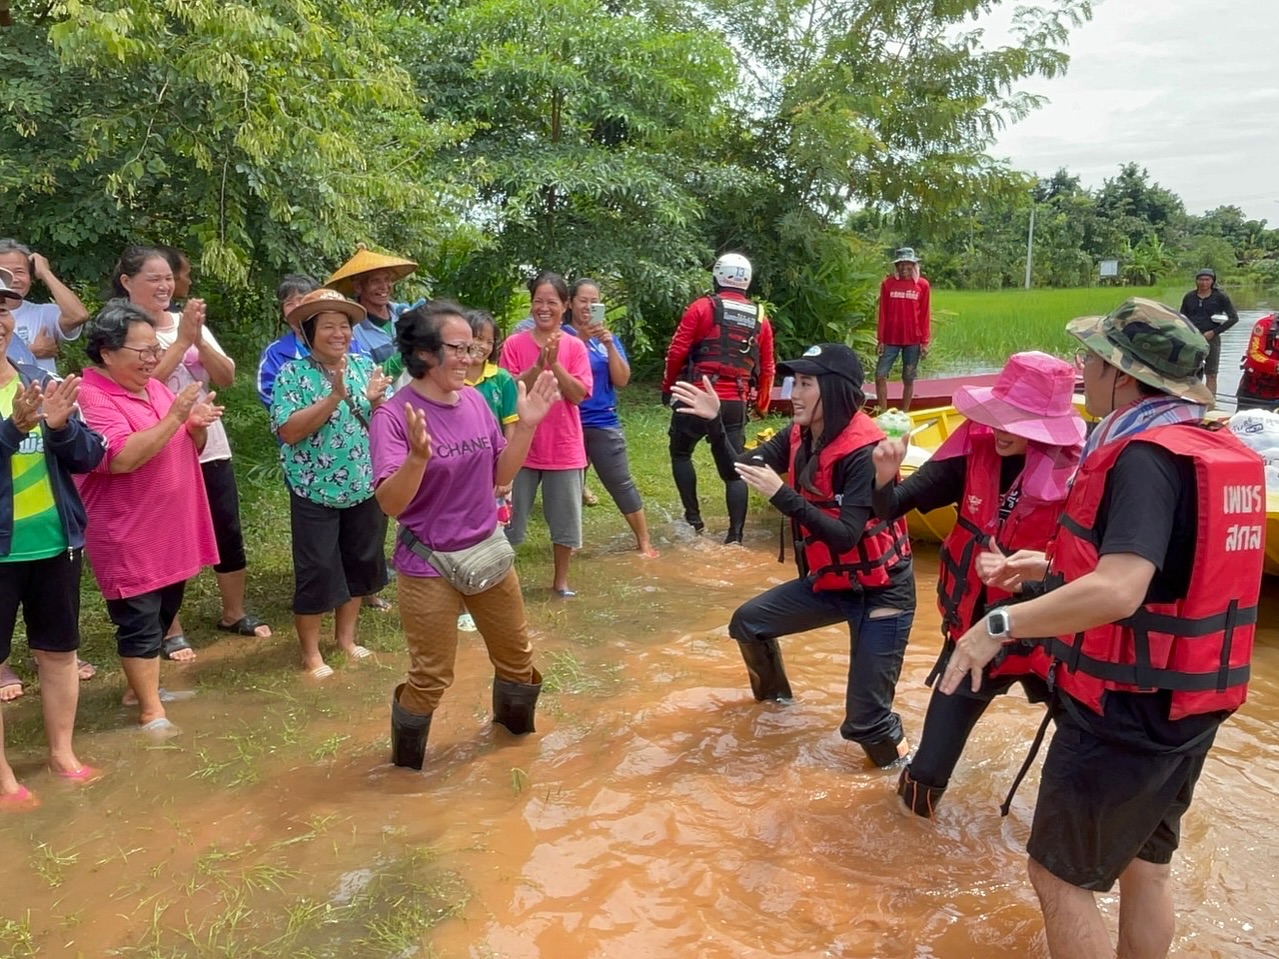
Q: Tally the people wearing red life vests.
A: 3